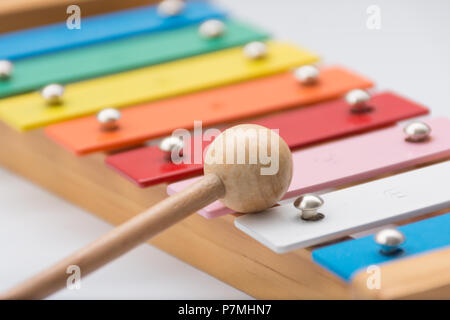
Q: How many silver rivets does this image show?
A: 12